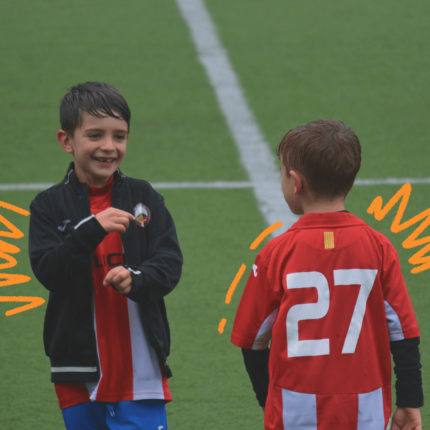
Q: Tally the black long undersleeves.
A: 2